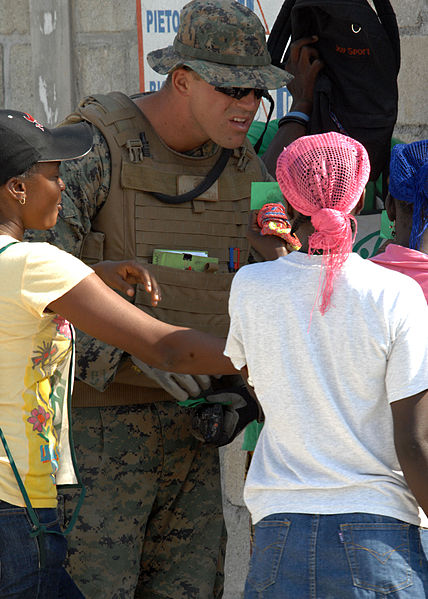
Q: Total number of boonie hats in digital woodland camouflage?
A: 1